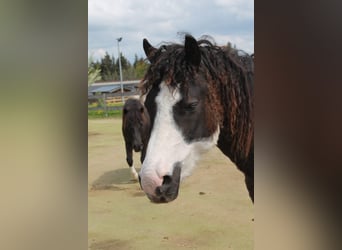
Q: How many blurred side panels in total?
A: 2